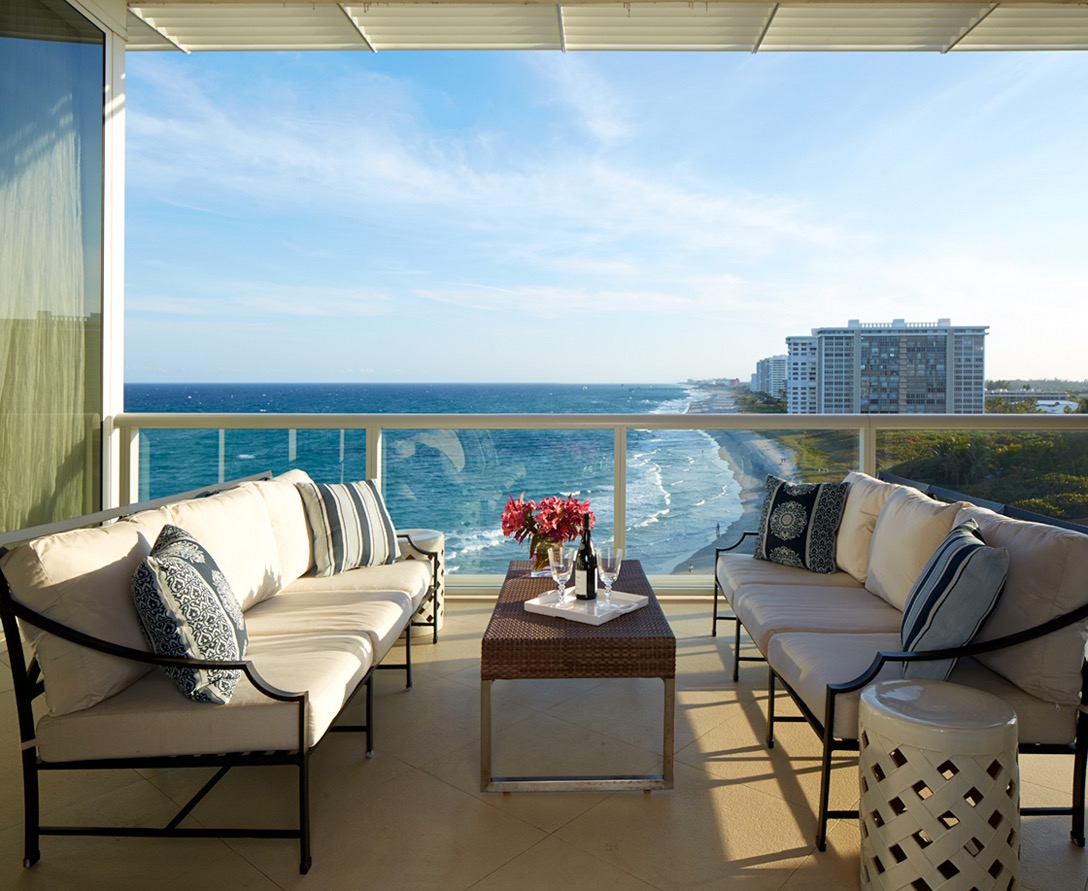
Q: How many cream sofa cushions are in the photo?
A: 12